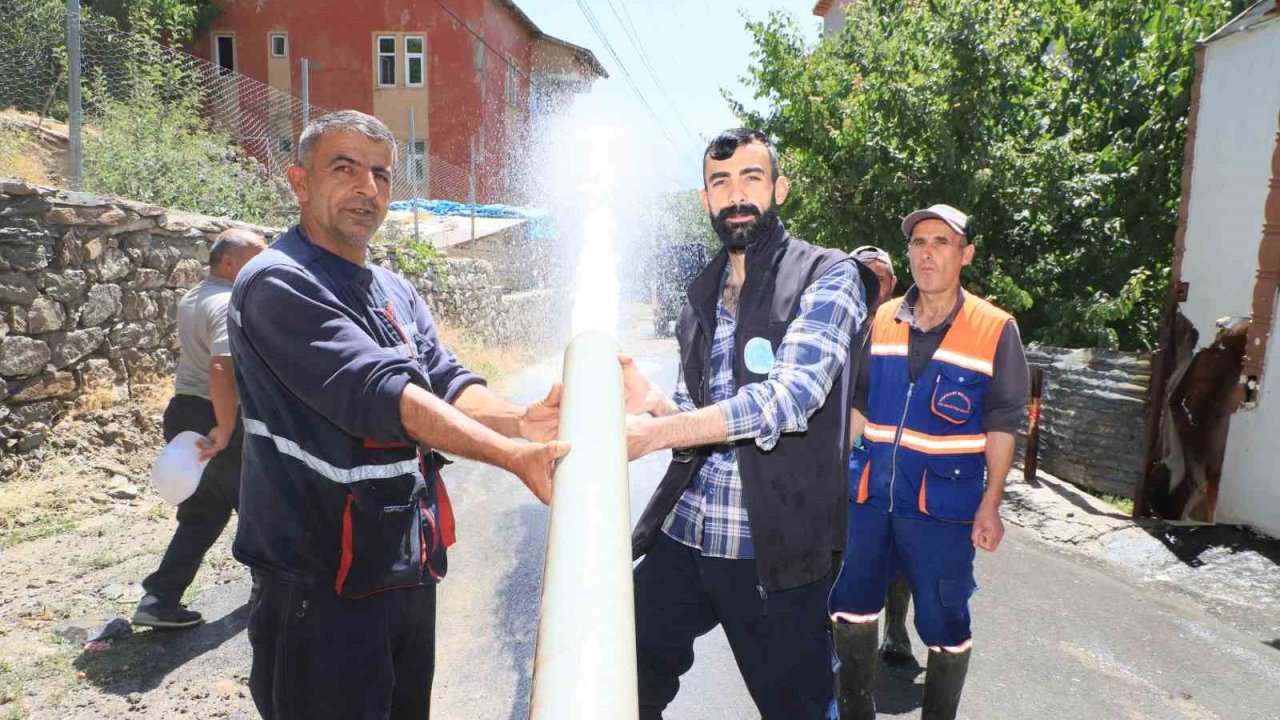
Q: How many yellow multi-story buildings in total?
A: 0